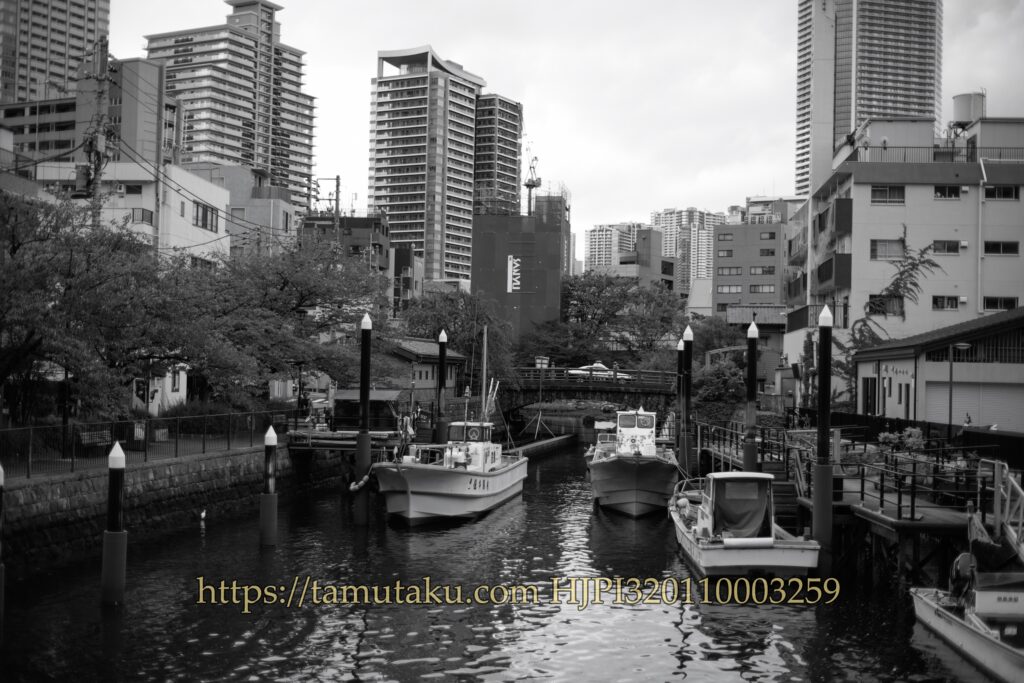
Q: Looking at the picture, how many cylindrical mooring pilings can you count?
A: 9